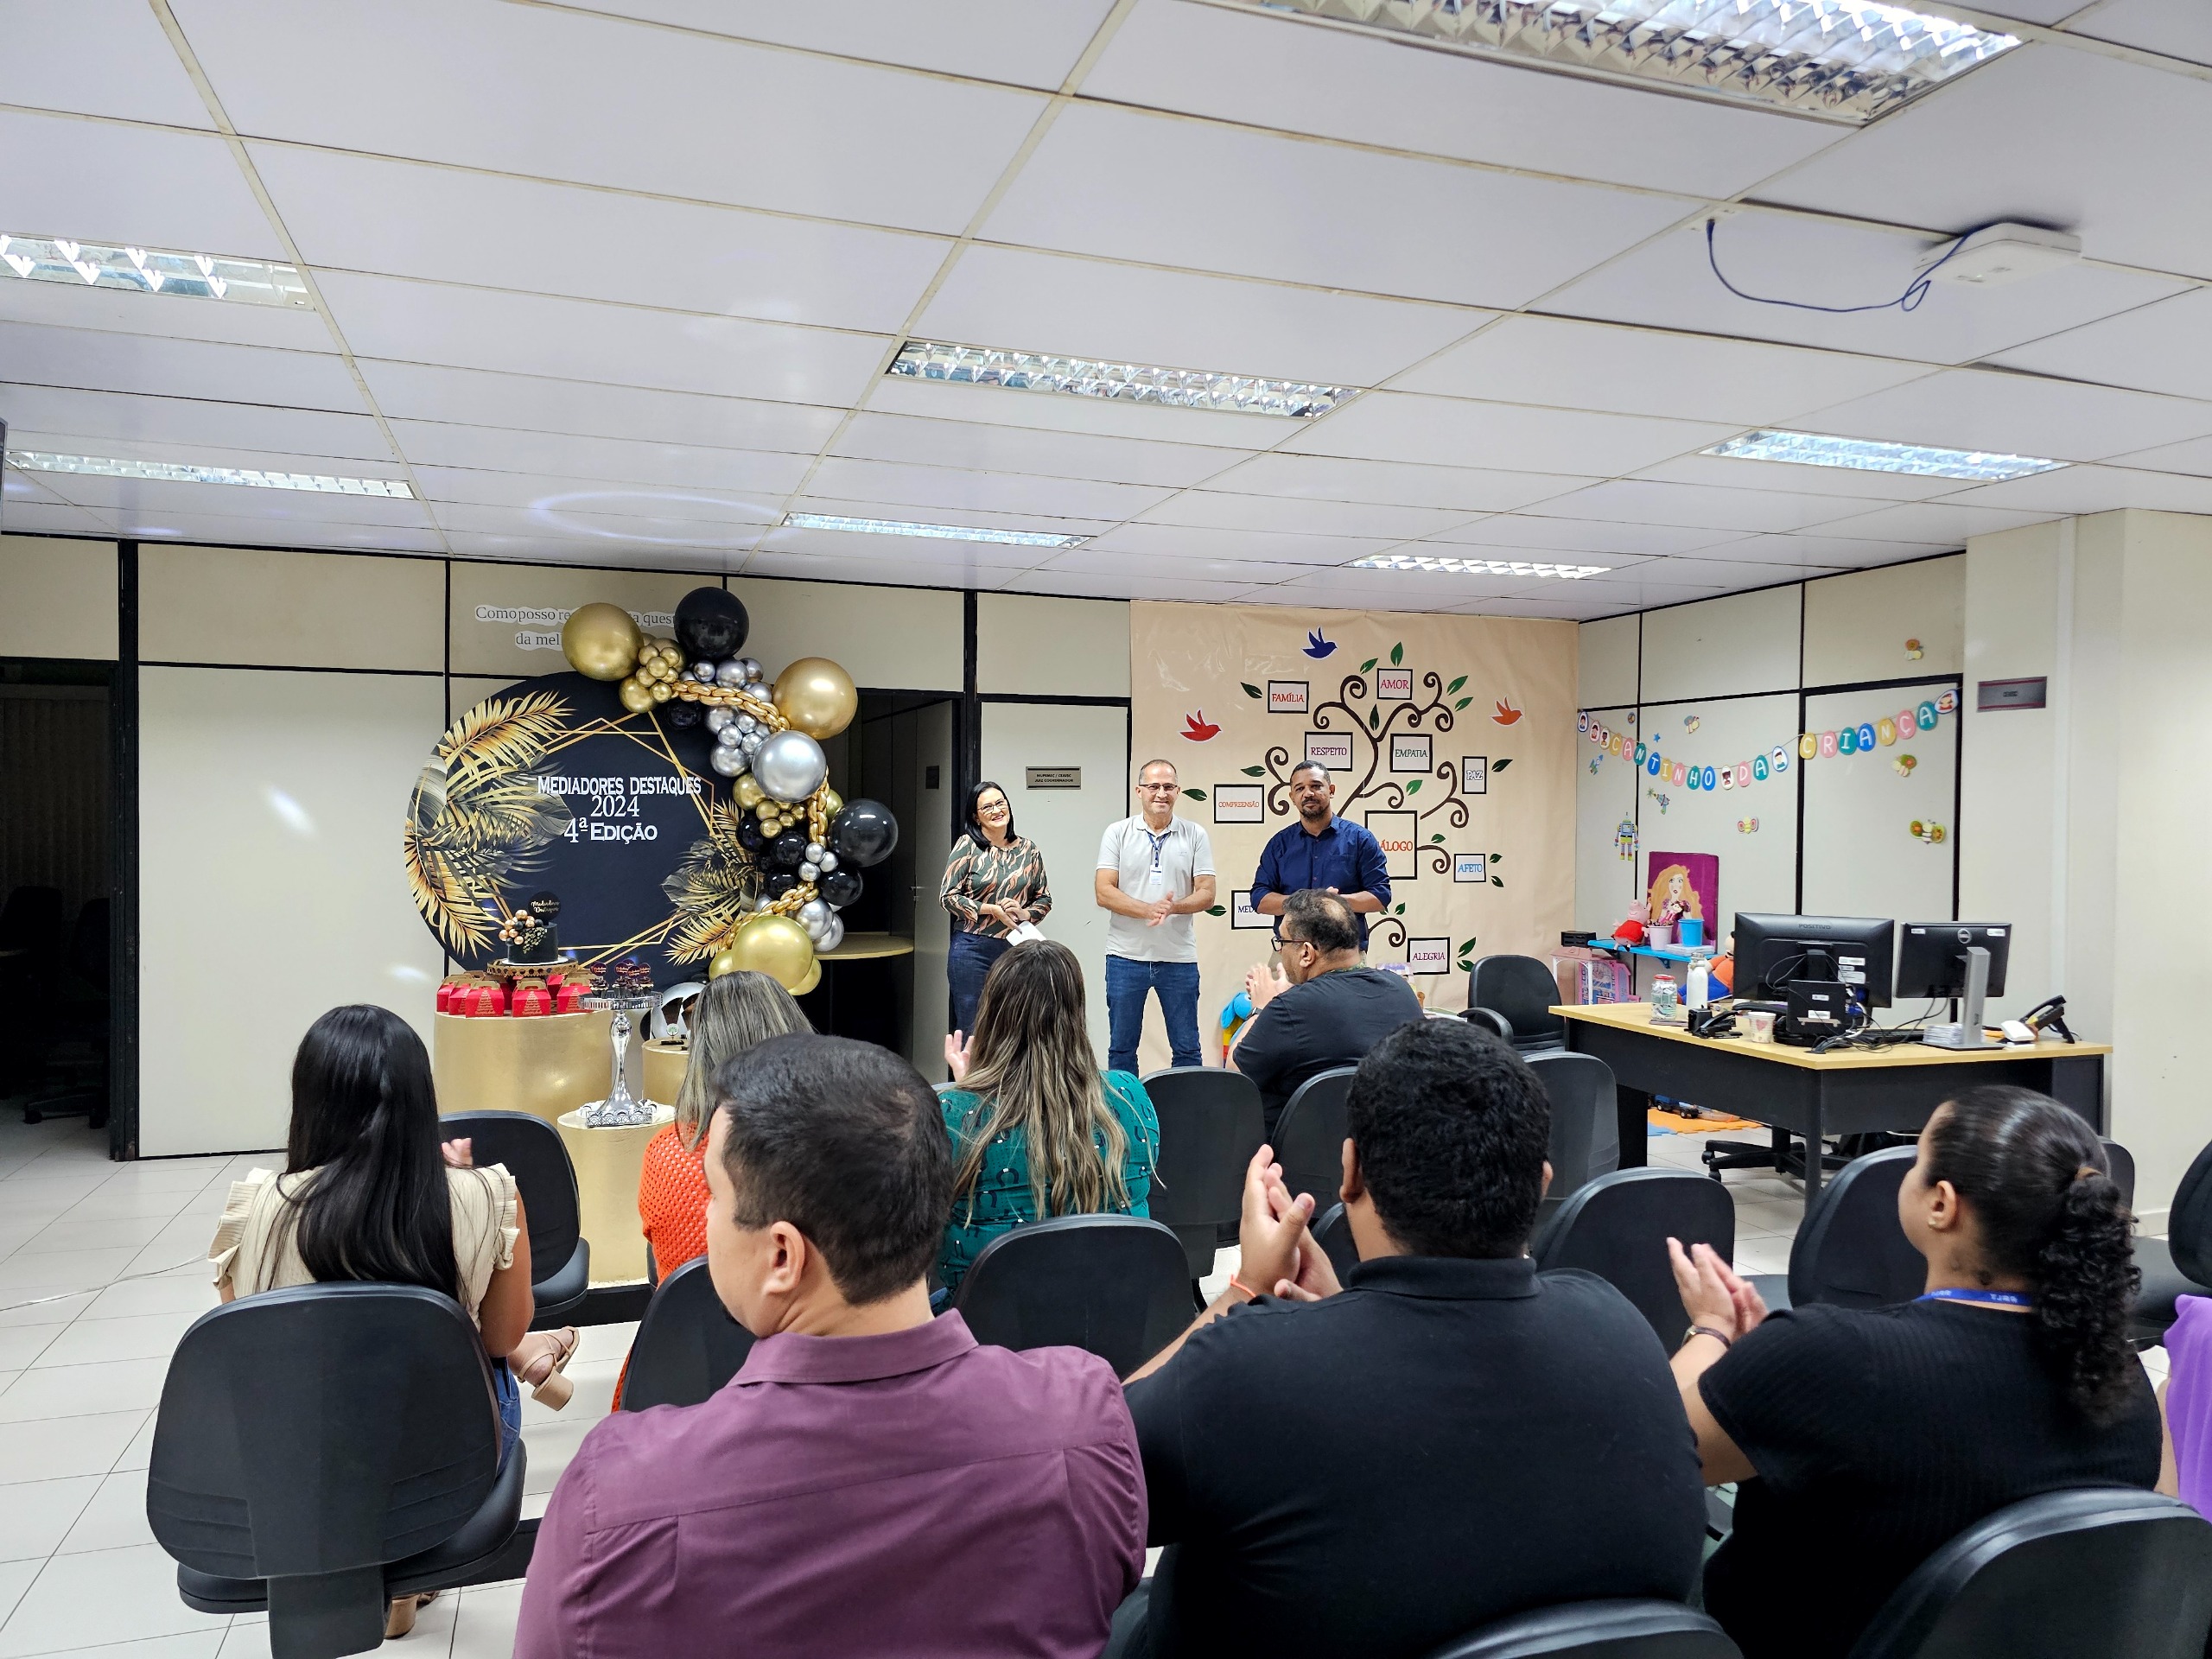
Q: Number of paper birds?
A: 3